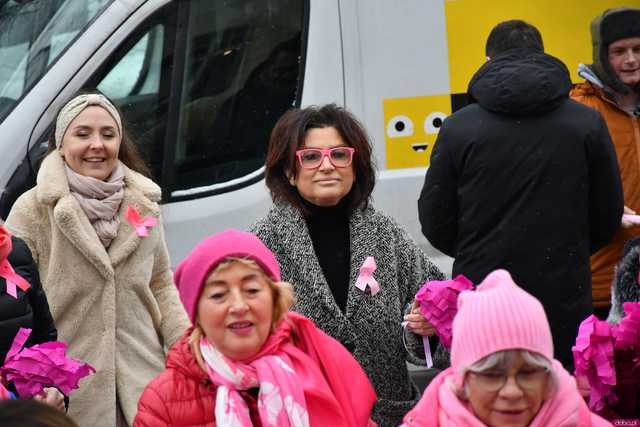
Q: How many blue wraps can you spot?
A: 0